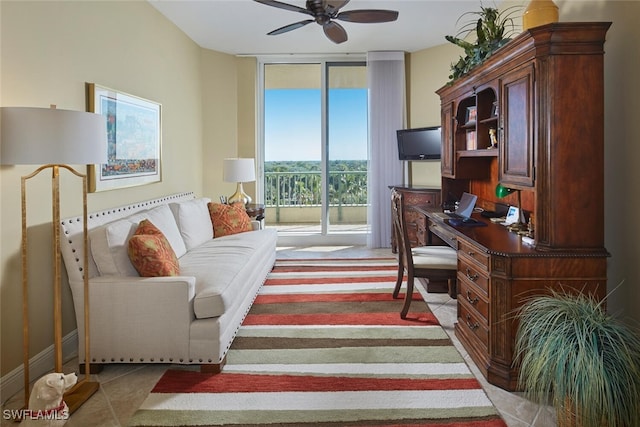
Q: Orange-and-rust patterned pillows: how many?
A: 2